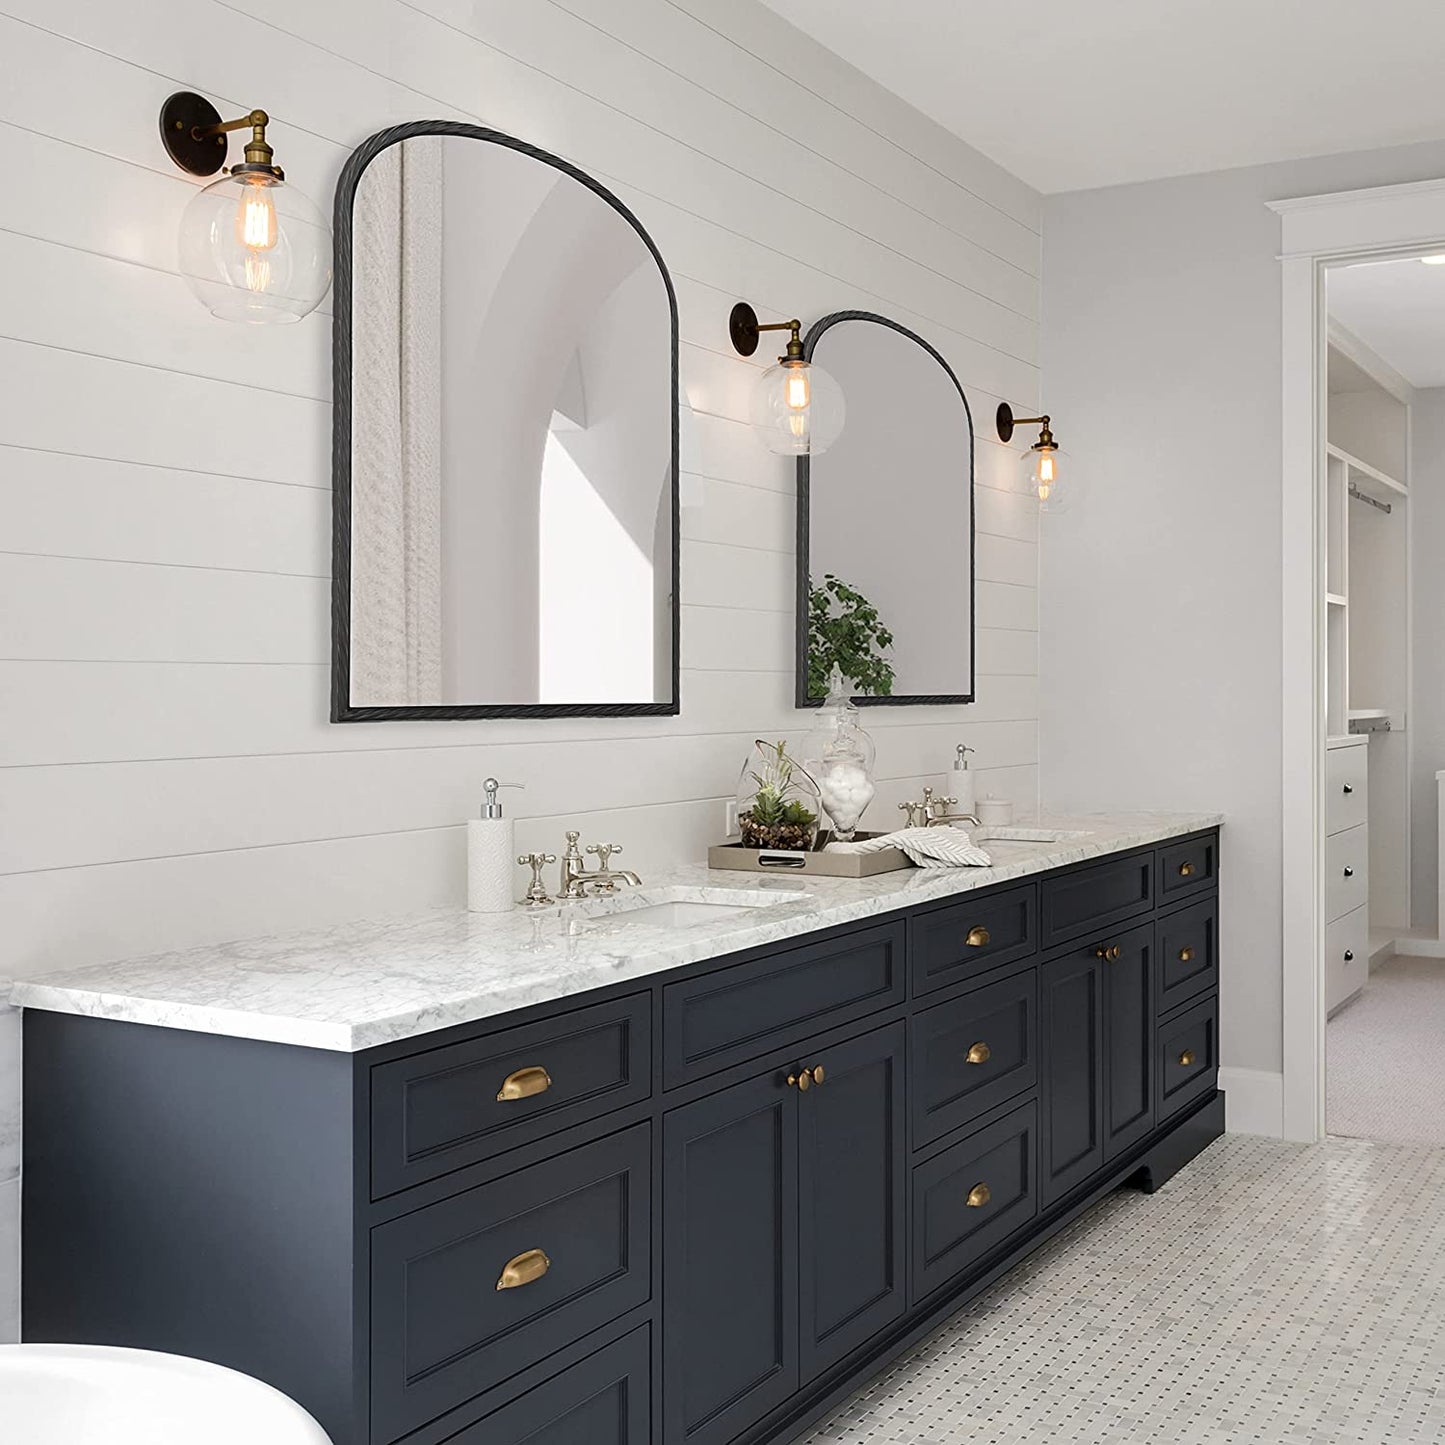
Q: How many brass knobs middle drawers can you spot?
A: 3